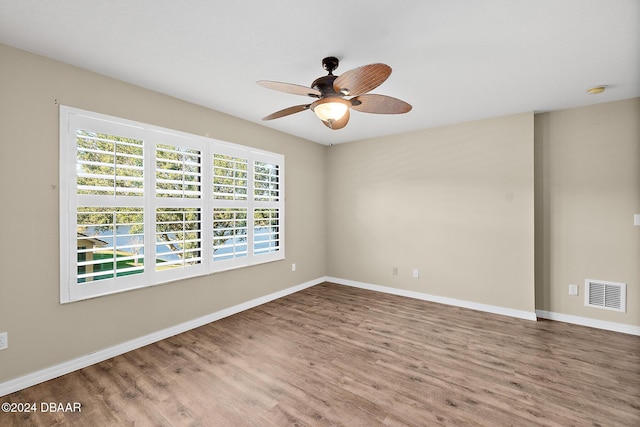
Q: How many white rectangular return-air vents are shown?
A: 1